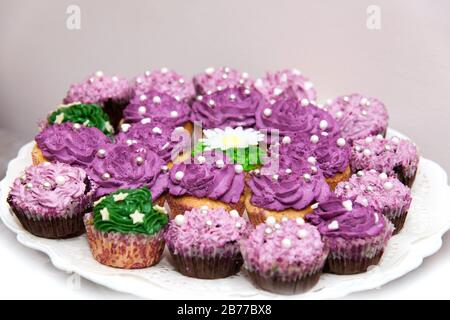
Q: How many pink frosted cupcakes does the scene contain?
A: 10